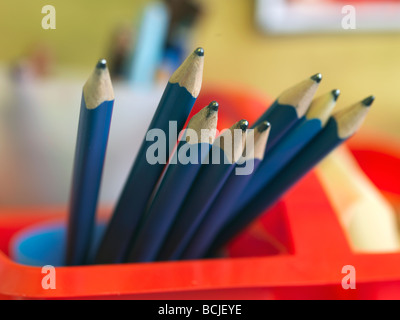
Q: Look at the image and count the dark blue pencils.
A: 8